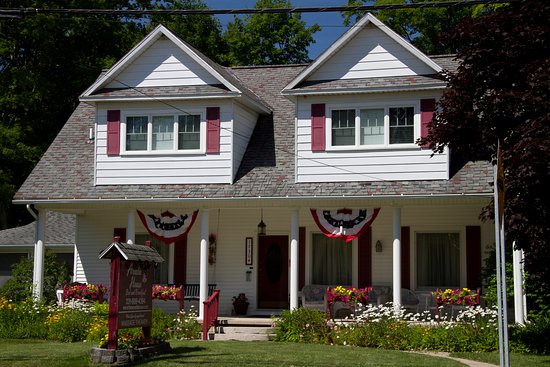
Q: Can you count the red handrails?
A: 1